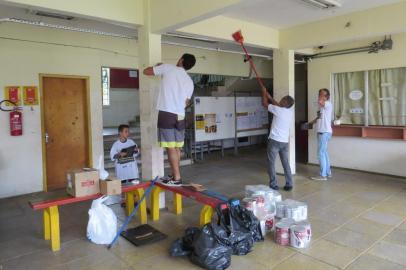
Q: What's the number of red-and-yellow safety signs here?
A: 2